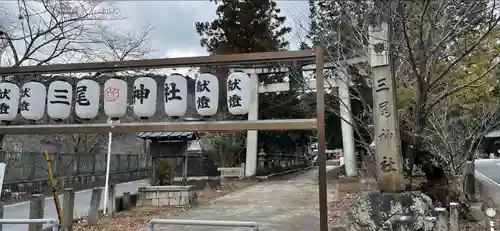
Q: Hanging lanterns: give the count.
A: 9